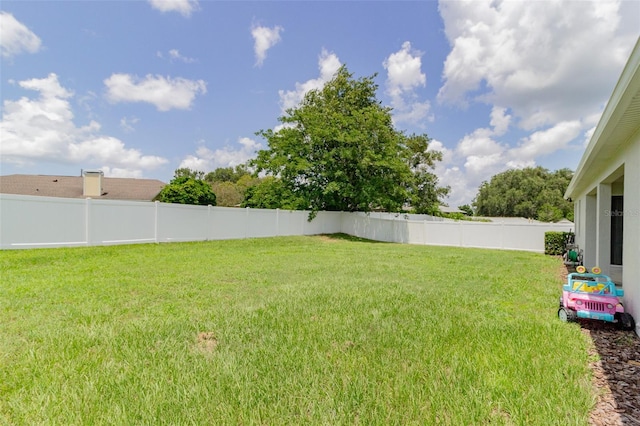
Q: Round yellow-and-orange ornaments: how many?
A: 2